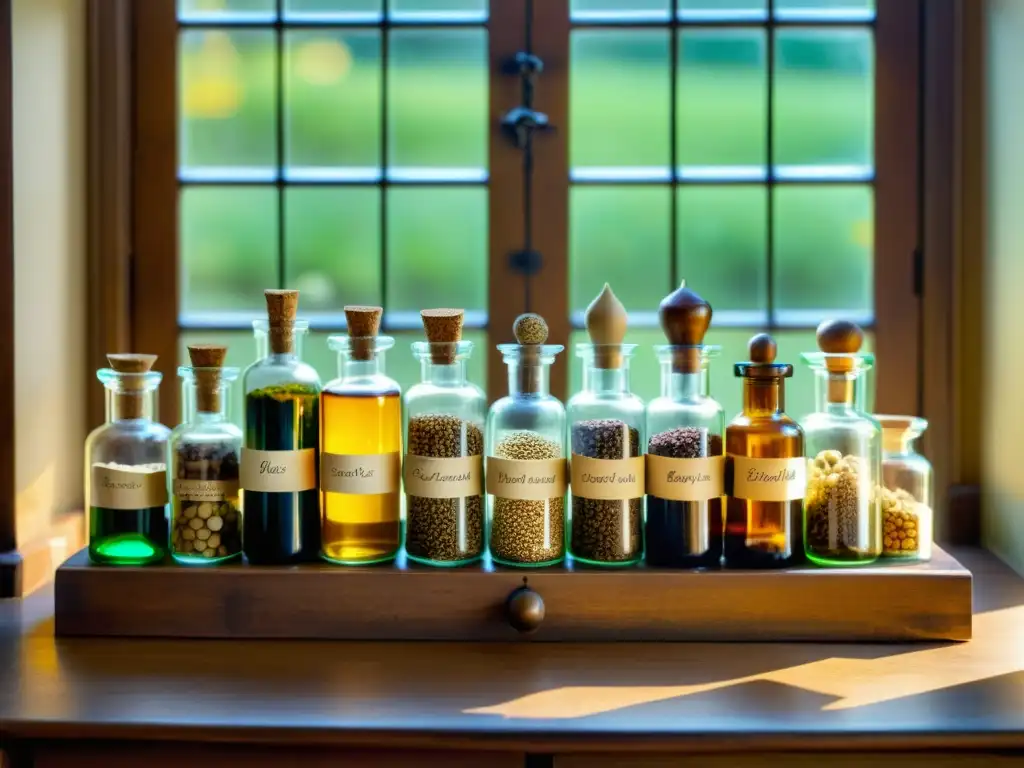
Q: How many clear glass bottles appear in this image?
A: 10